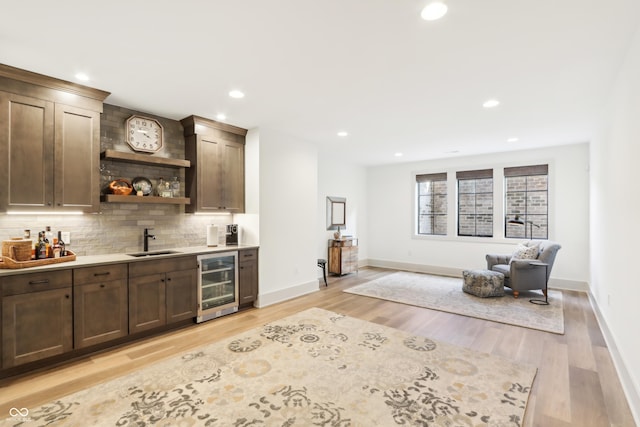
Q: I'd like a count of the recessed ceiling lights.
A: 8